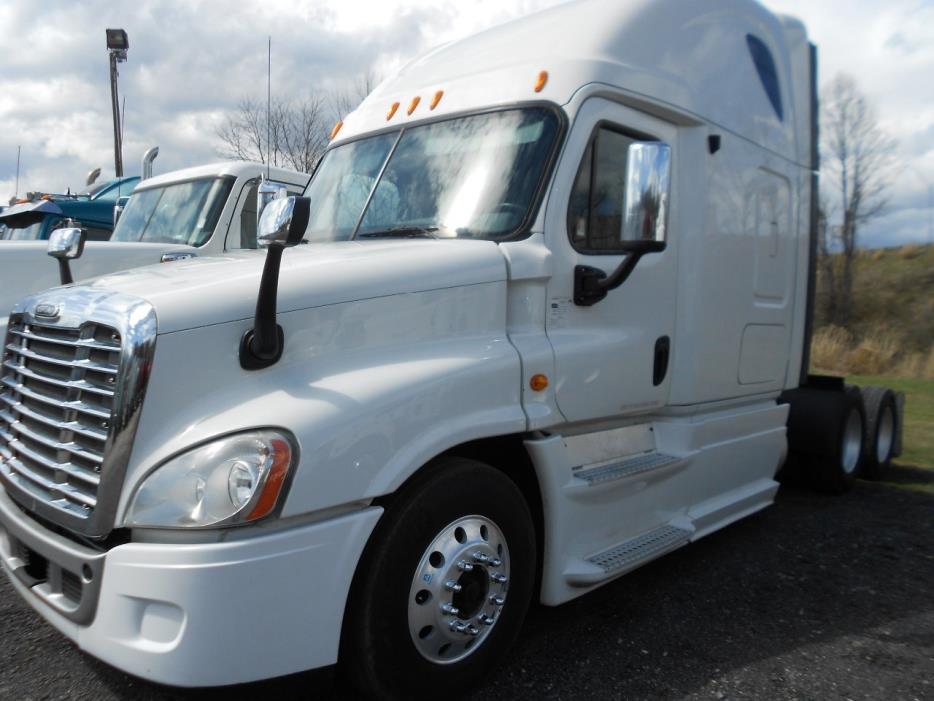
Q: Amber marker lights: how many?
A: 6